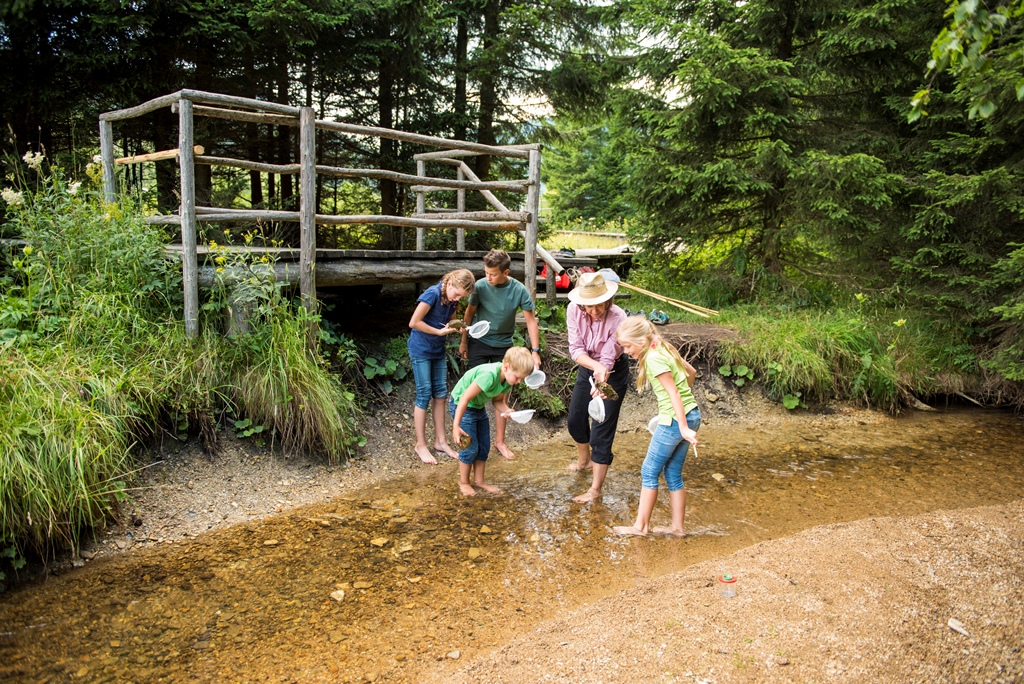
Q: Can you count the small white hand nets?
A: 5